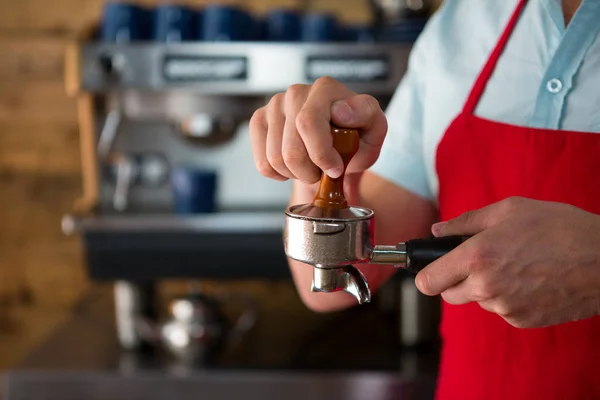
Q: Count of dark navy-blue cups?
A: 6